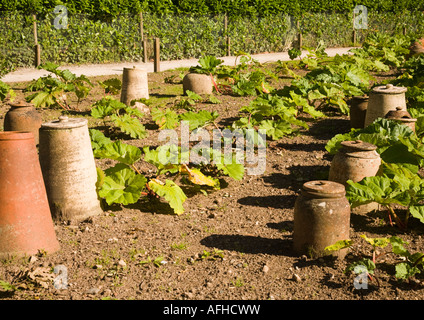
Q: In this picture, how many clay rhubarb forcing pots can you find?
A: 11